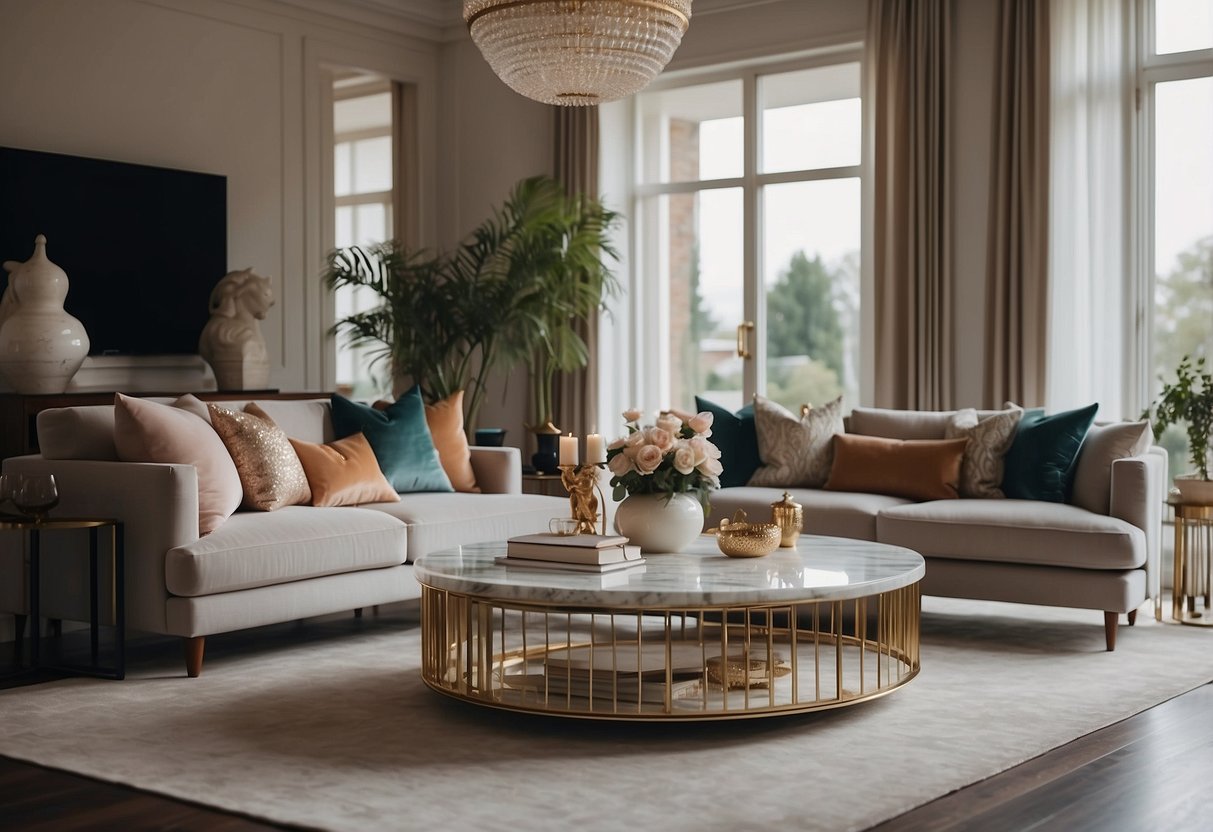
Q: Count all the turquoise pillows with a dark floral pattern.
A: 0